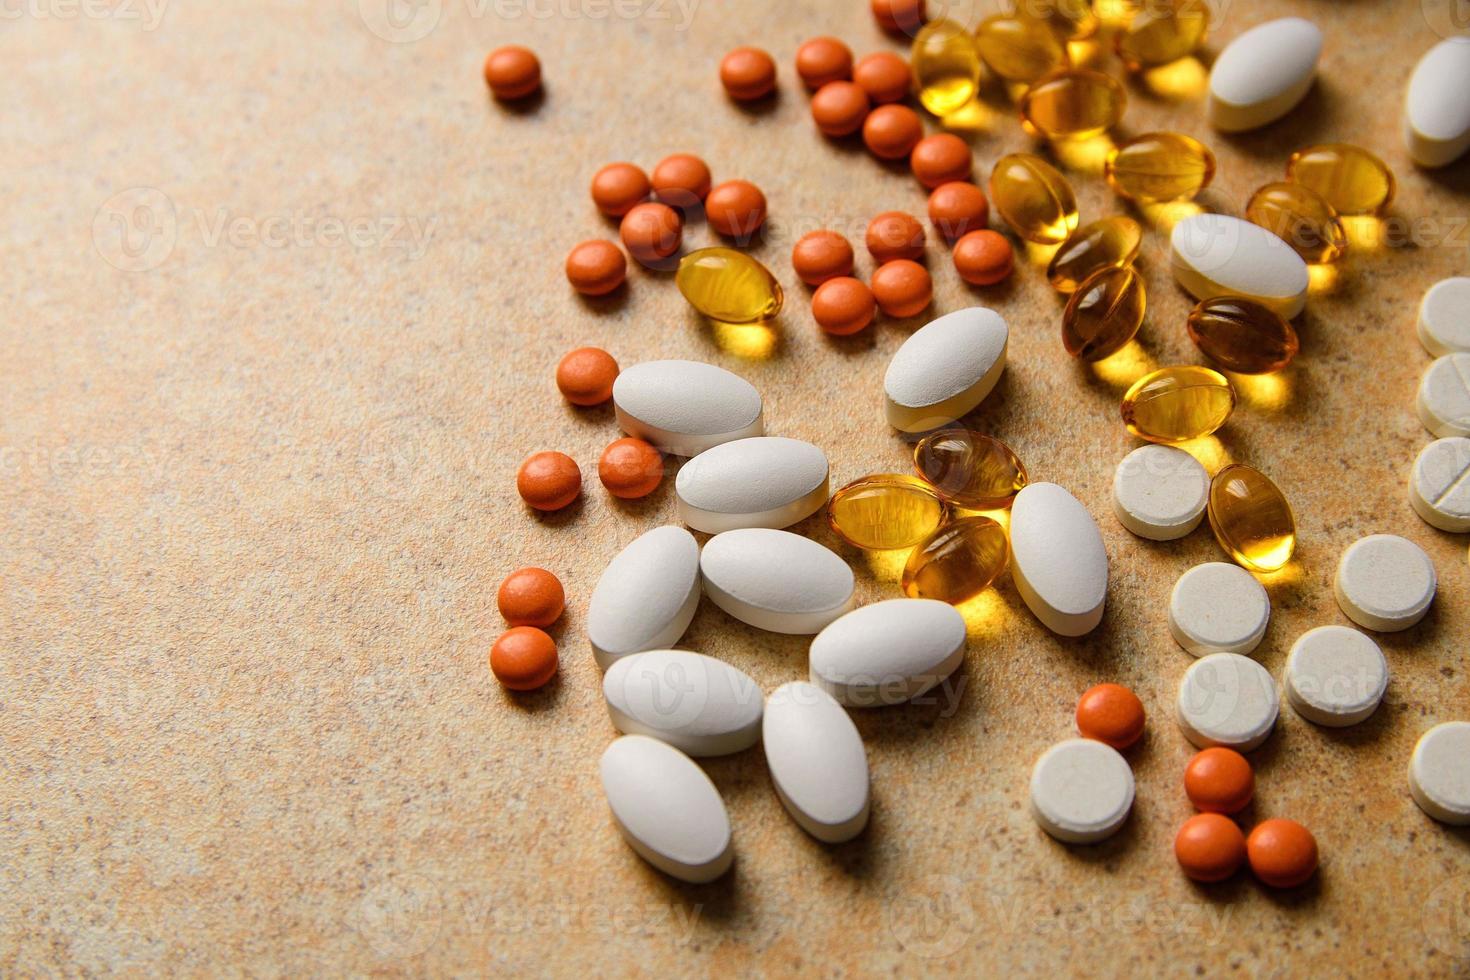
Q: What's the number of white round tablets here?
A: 10